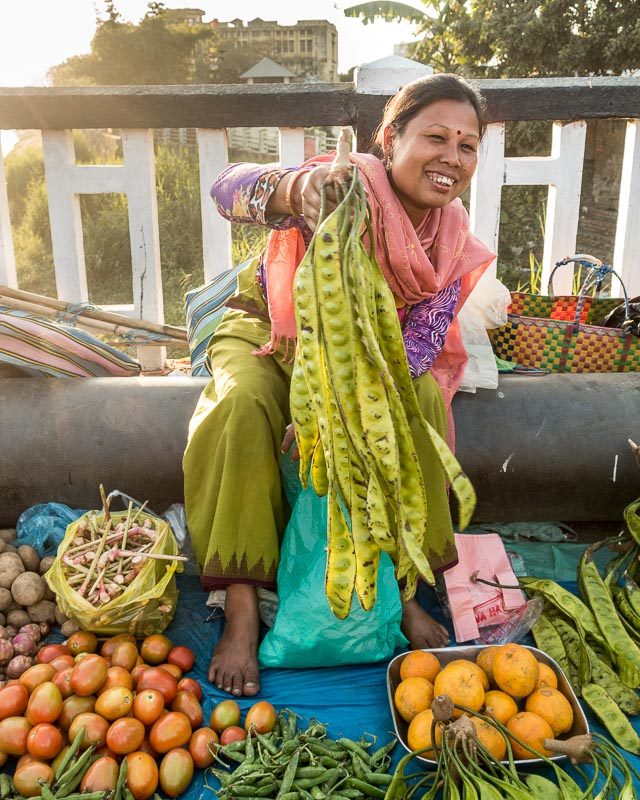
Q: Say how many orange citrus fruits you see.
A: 12